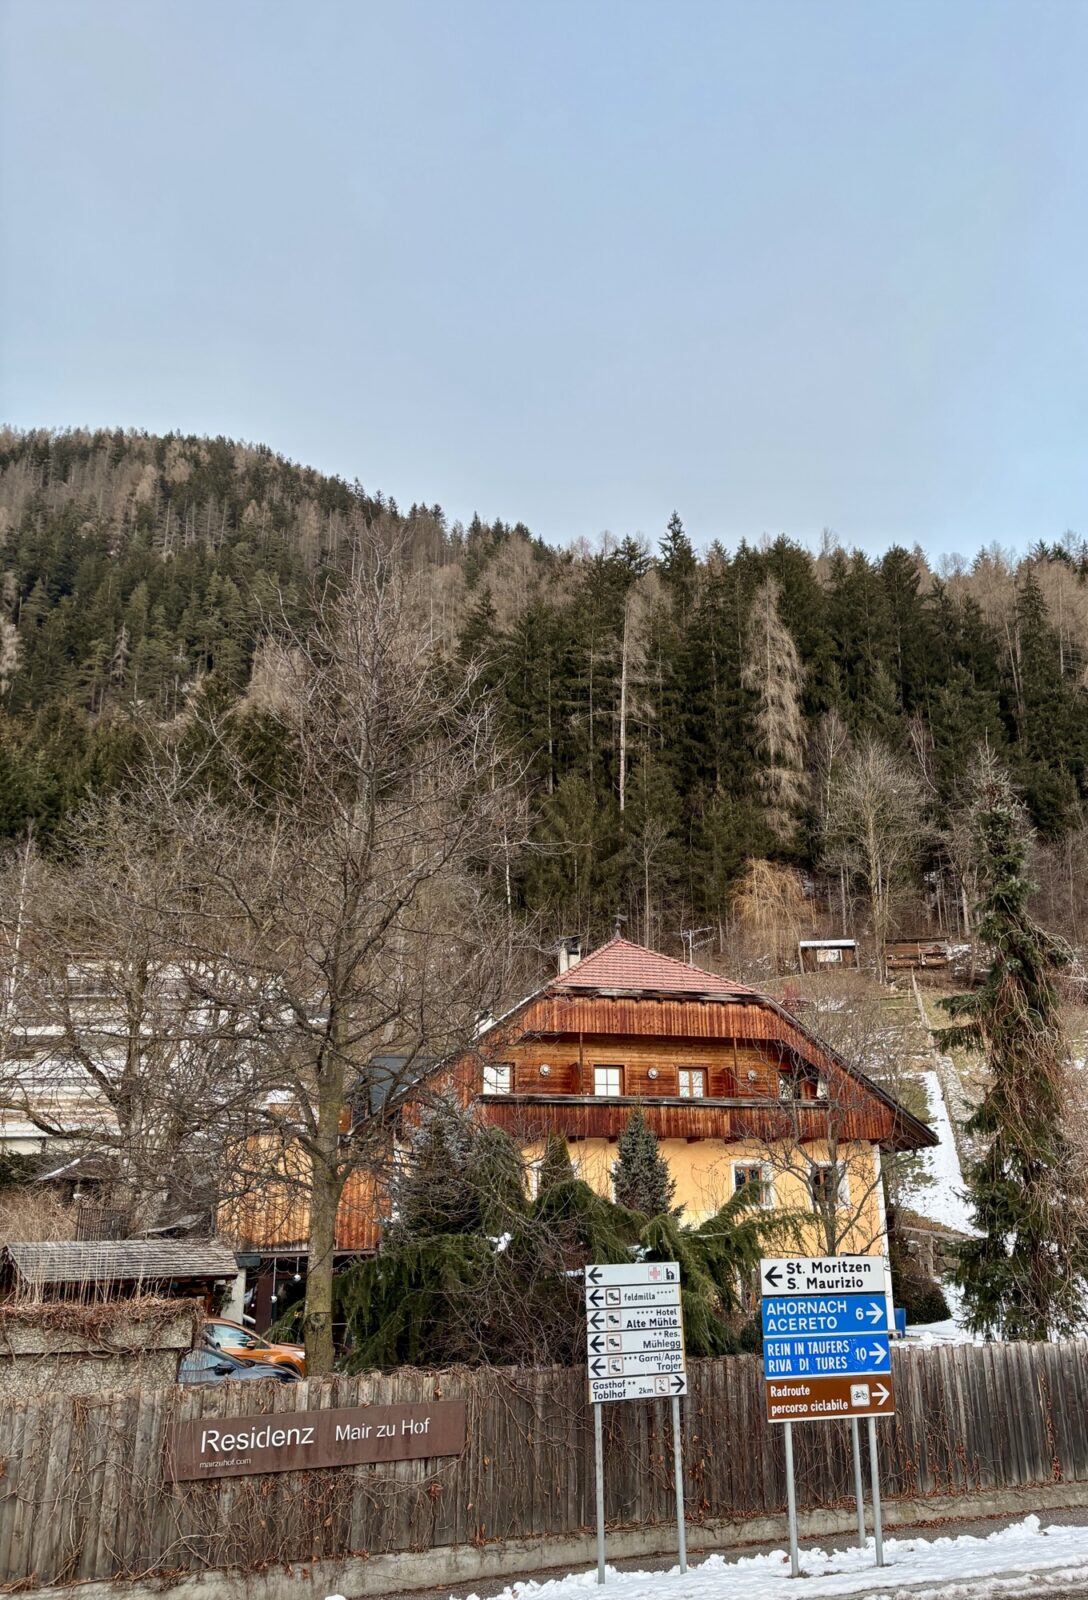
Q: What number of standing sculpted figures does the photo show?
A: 0